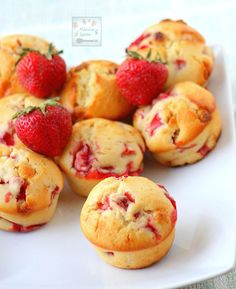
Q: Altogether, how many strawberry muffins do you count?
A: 8